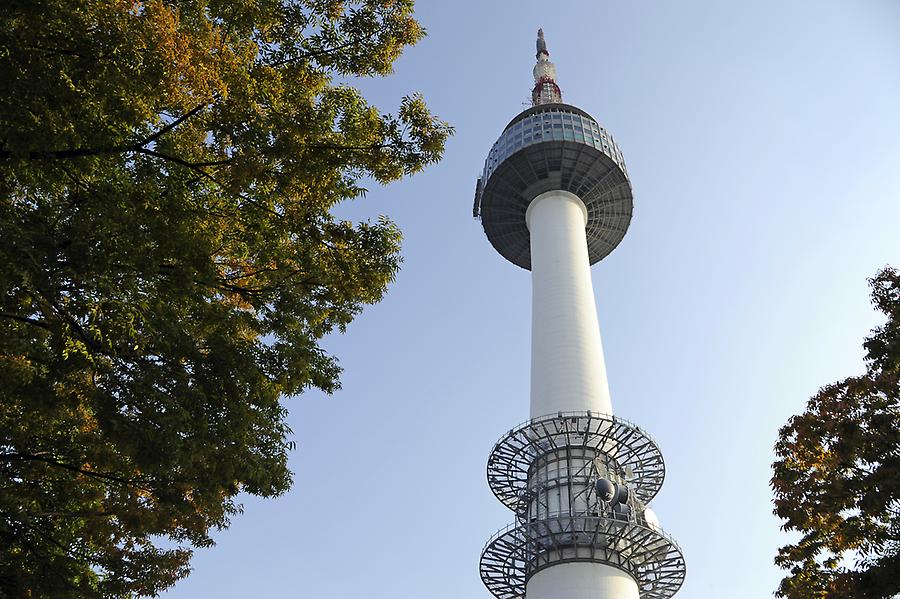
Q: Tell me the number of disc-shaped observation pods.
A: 1